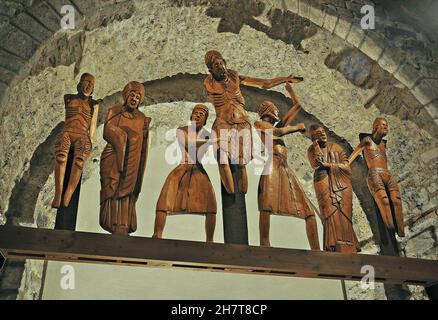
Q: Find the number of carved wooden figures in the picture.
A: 7